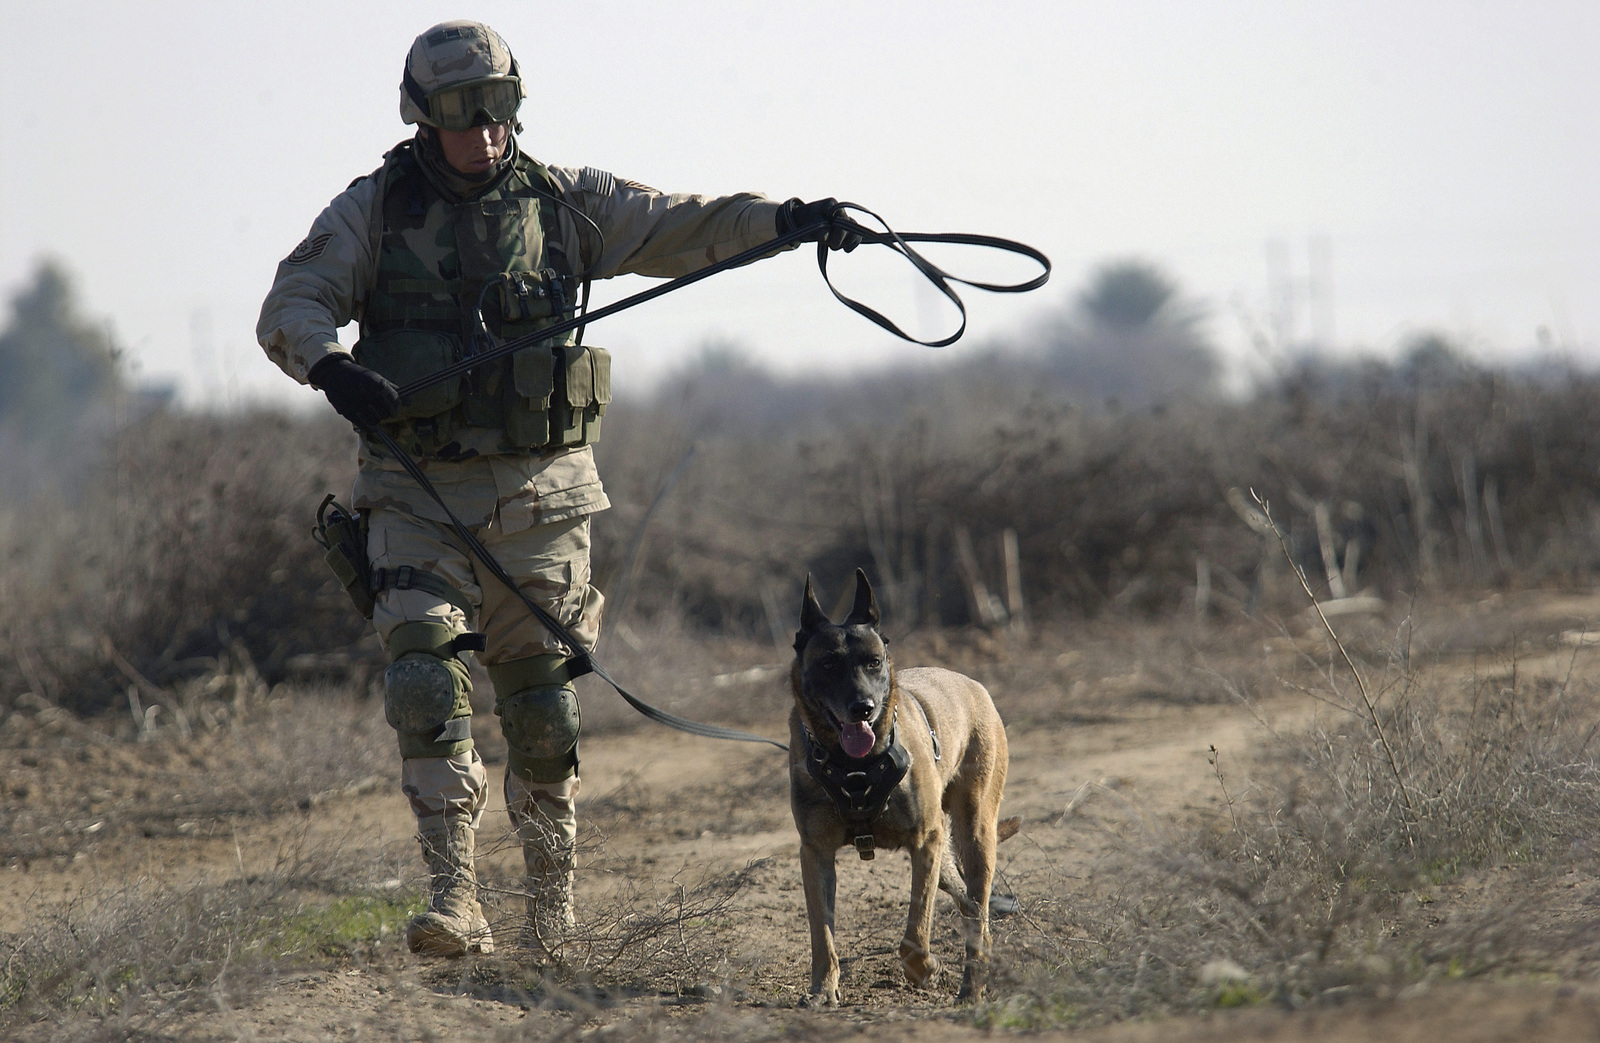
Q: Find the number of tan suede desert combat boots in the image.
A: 2